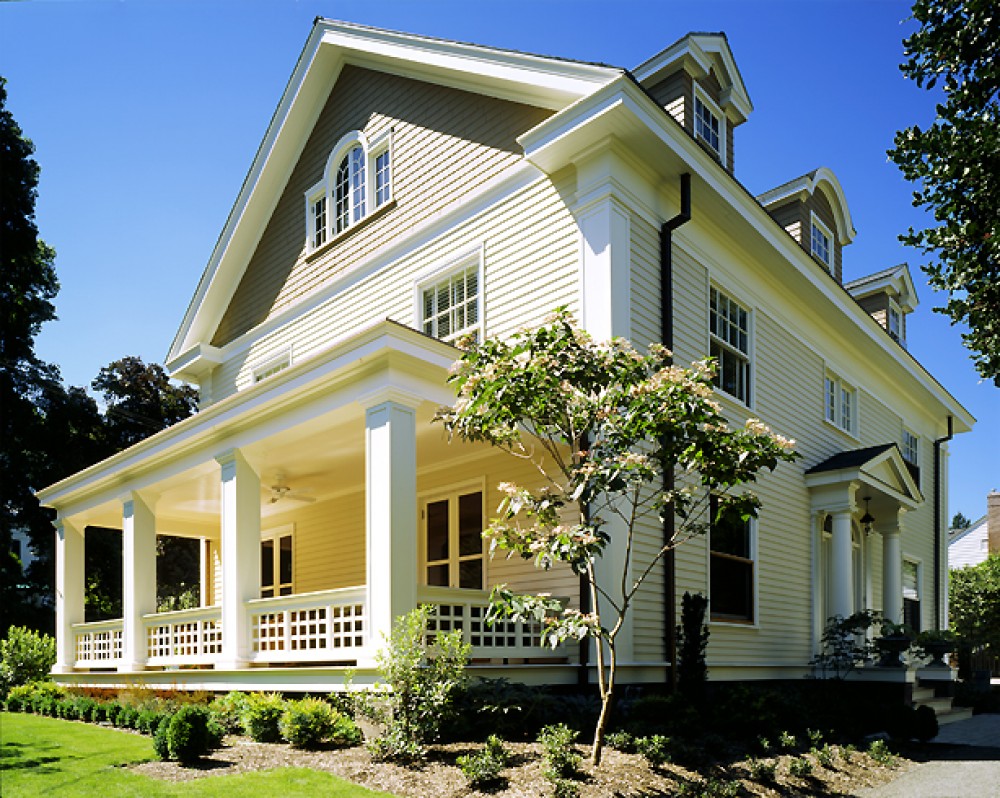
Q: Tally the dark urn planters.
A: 2